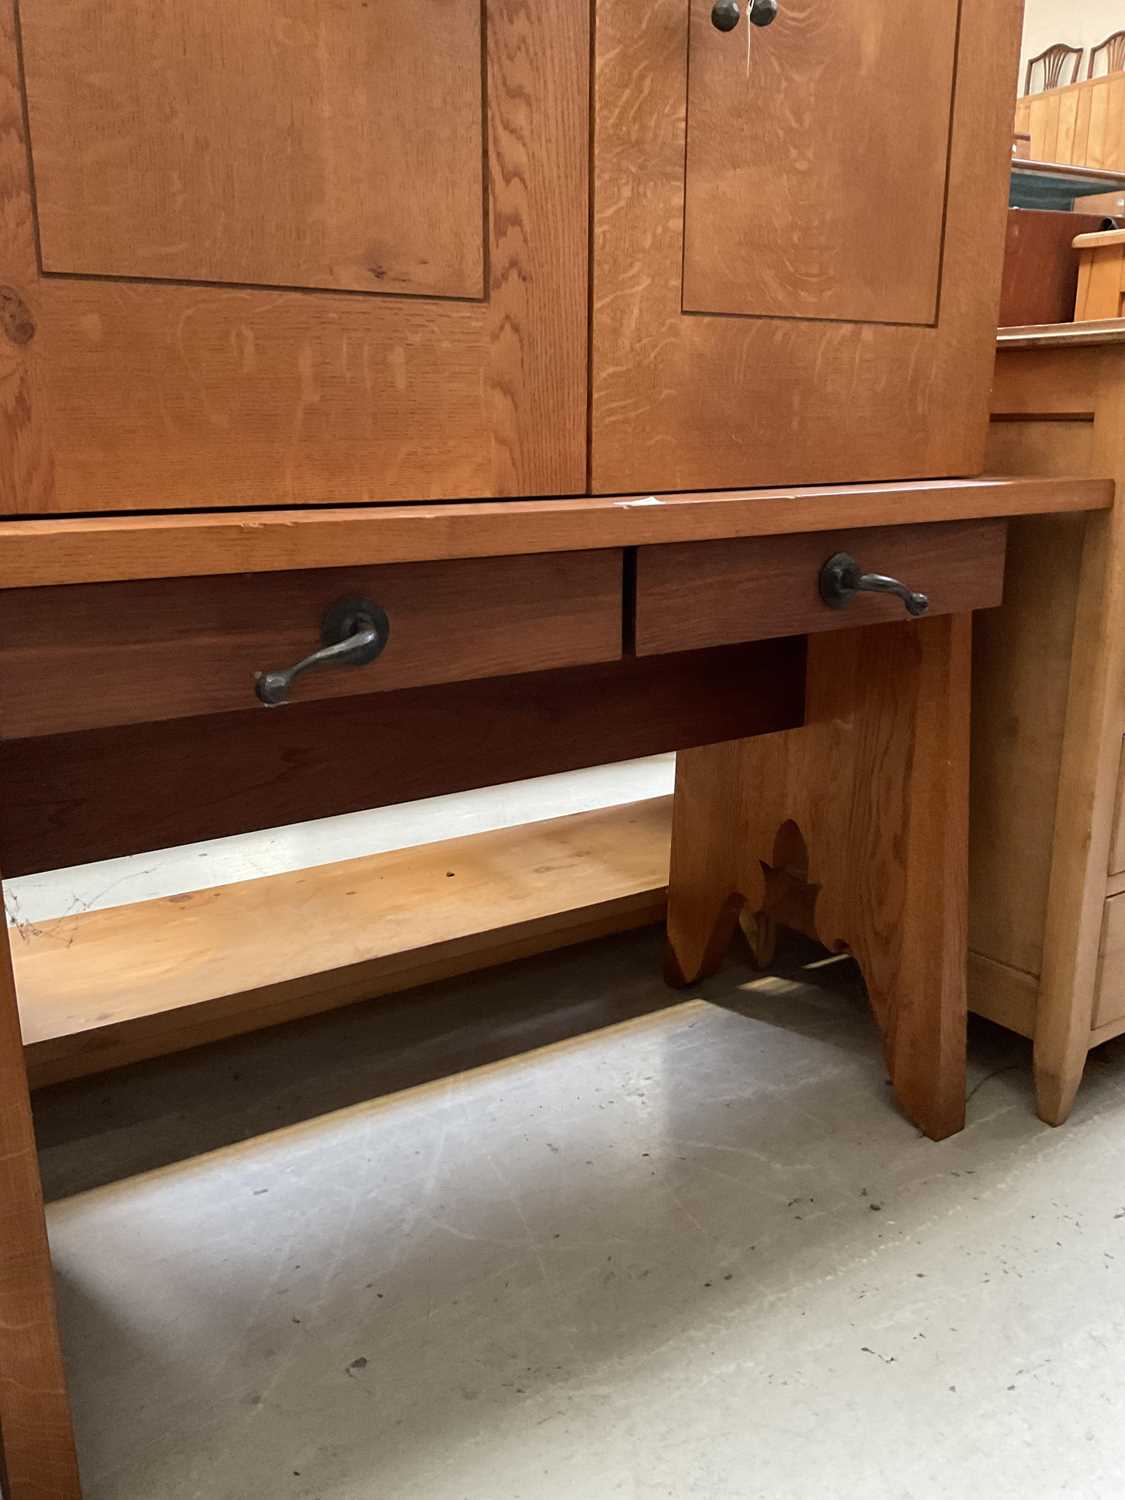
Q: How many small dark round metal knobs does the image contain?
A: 2